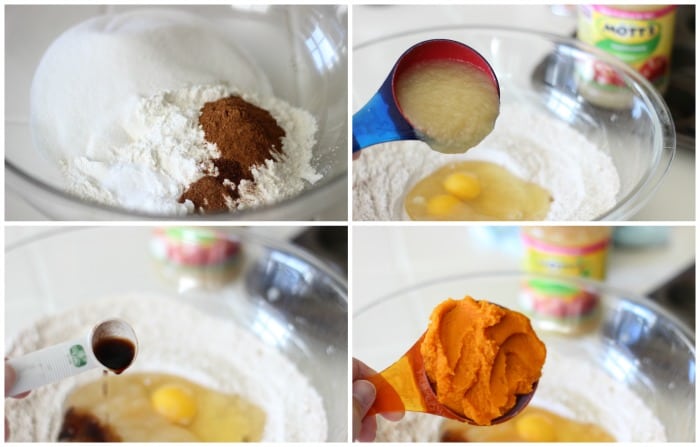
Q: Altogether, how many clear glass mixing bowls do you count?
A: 4